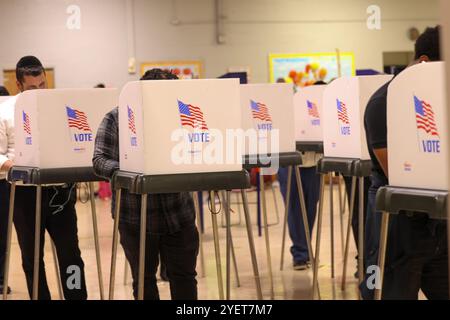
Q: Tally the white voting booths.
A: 6